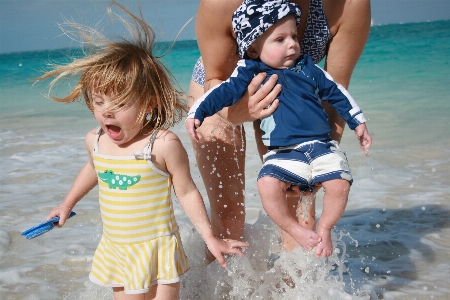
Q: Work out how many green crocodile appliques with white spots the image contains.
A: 1